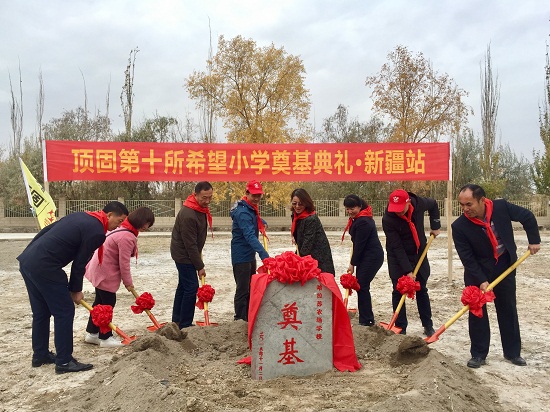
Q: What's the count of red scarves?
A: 8